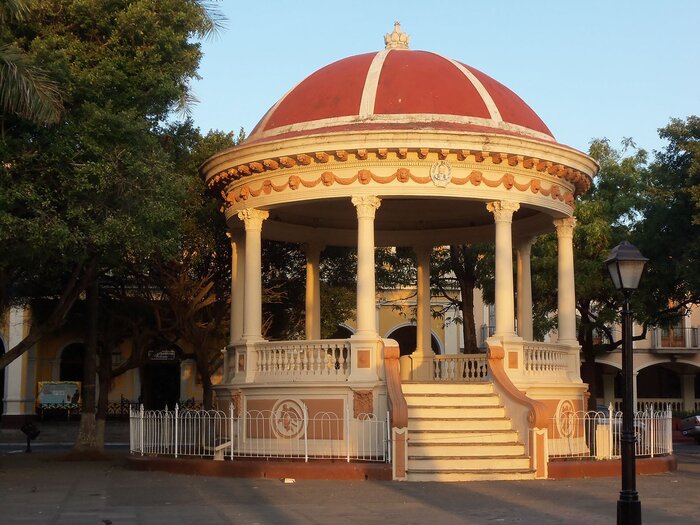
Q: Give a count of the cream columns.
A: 8